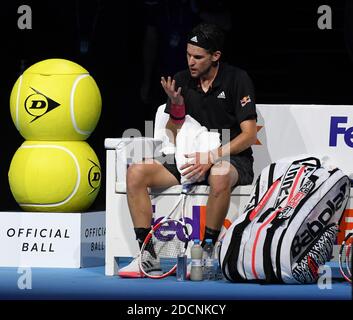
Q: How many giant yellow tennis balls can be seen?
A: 2